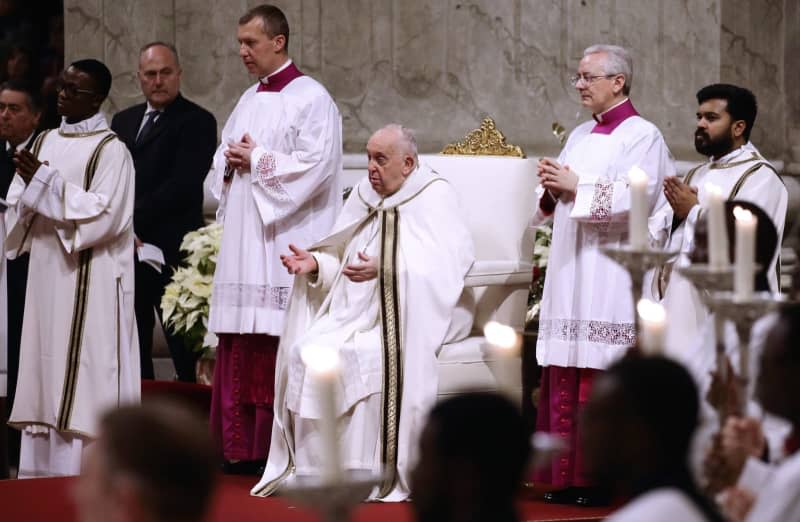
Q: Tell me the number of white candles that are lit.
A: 6